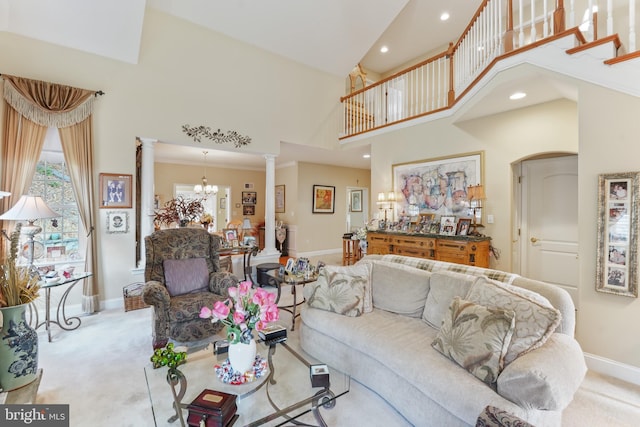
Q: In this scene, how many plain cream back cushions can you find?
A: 2